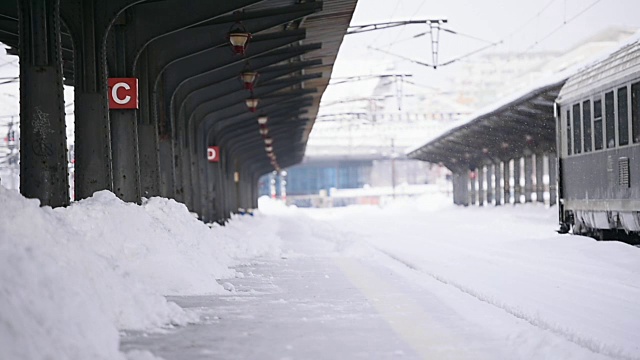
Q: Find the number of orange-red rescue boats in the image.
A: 0